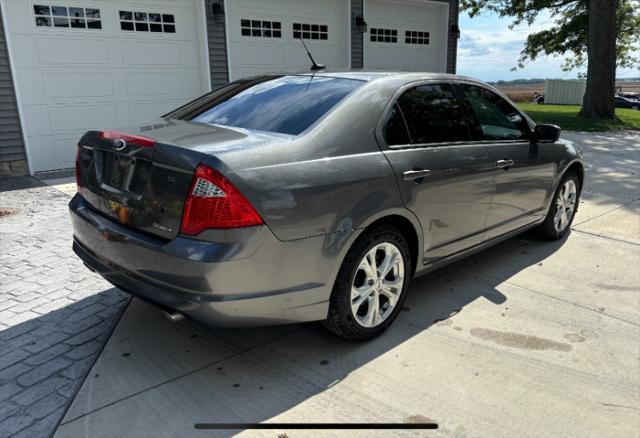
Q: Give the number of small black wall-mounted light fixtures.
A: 3